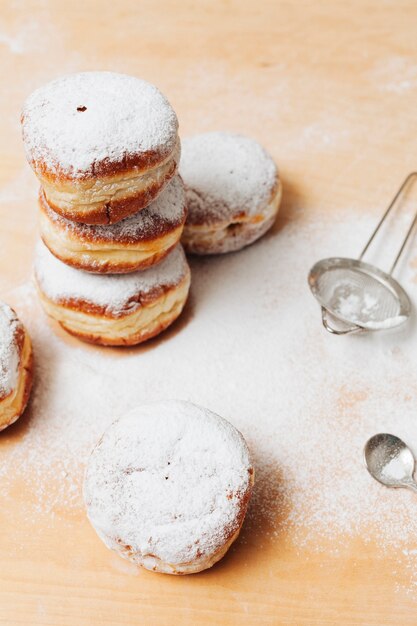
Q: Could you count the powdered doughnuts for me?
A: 6